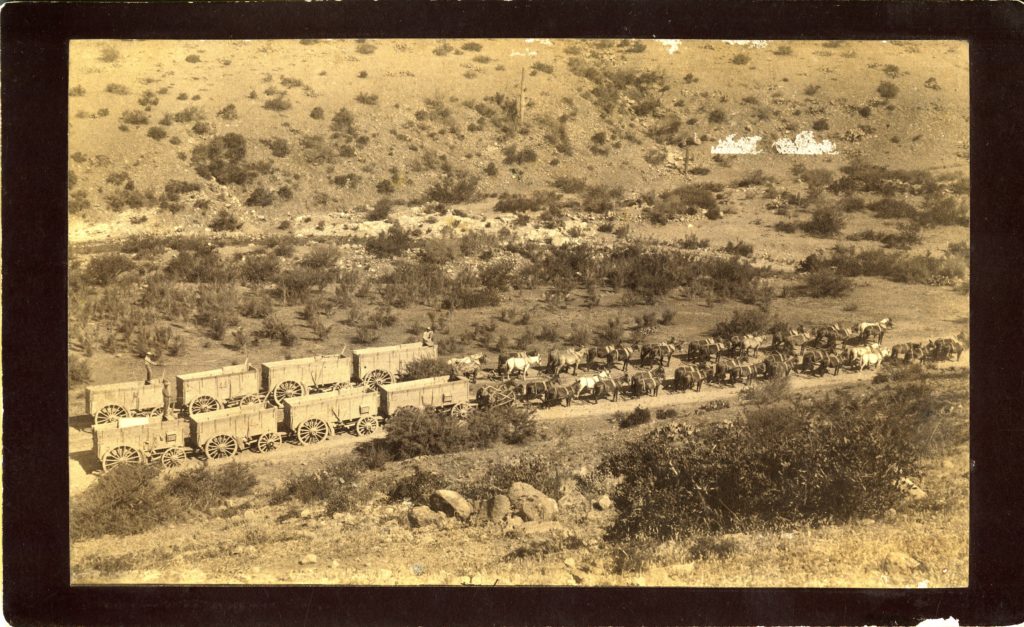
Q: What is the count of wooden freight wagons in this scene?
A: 8